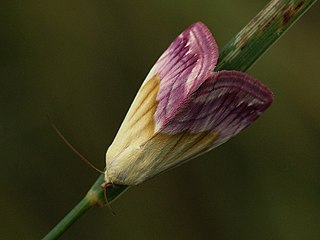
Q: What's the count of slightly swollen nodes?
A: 1